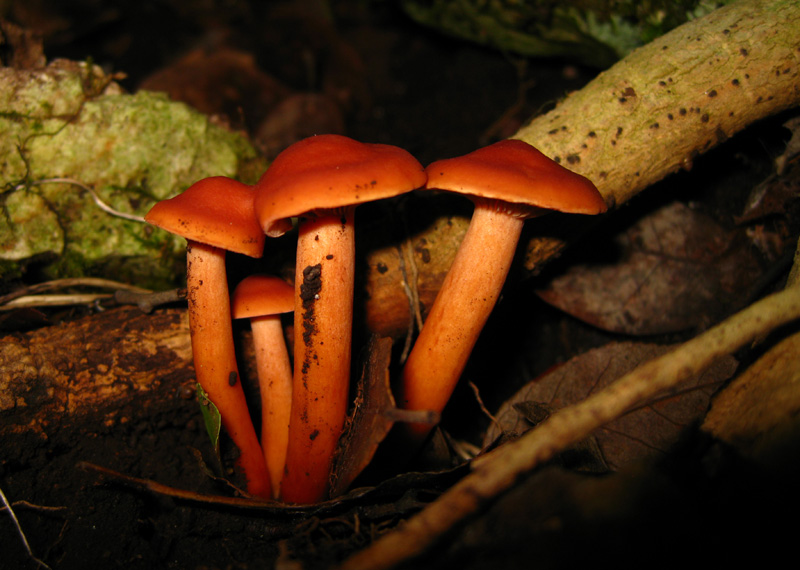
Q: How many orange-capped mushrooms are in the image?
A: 4